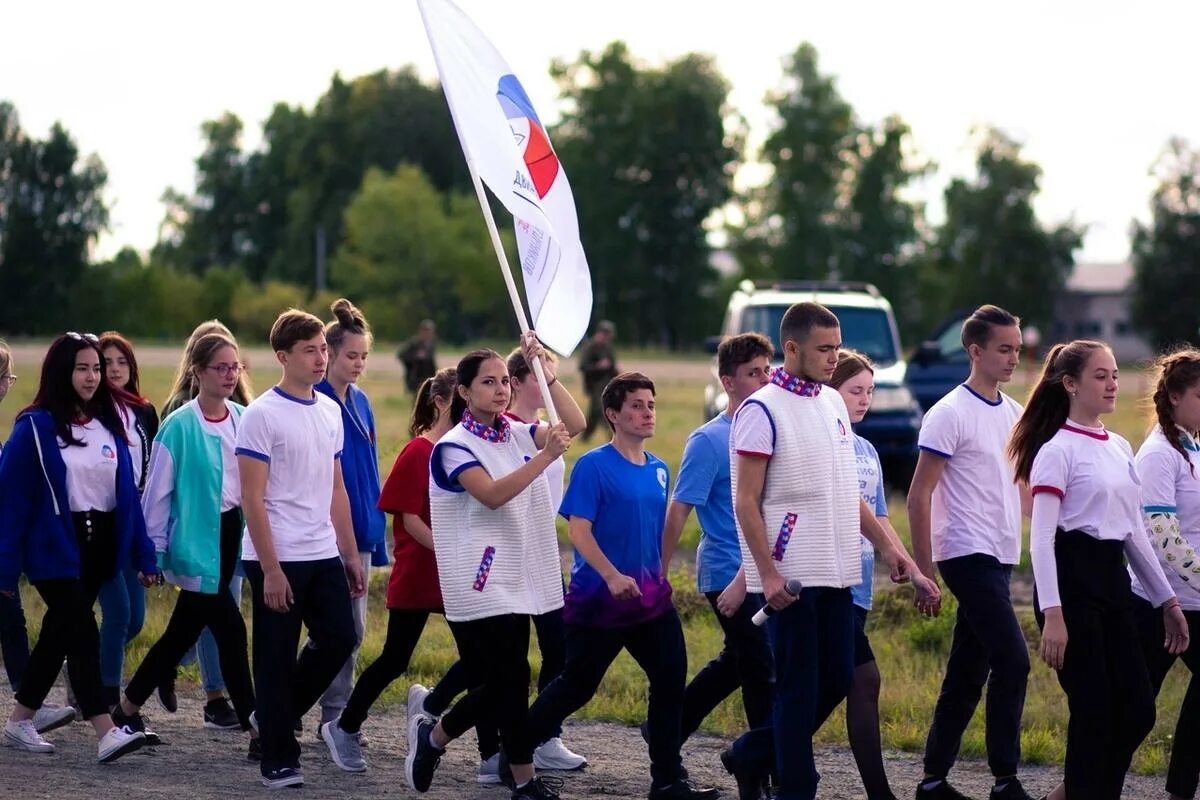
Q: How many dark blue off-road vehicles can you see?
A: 1